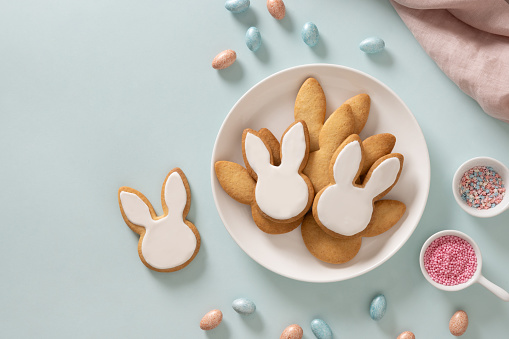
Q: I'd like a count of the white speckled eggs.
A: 0